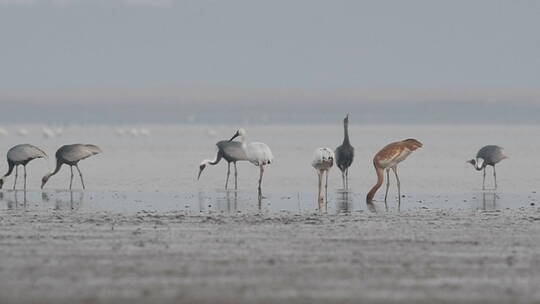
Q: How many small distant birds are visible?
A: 8